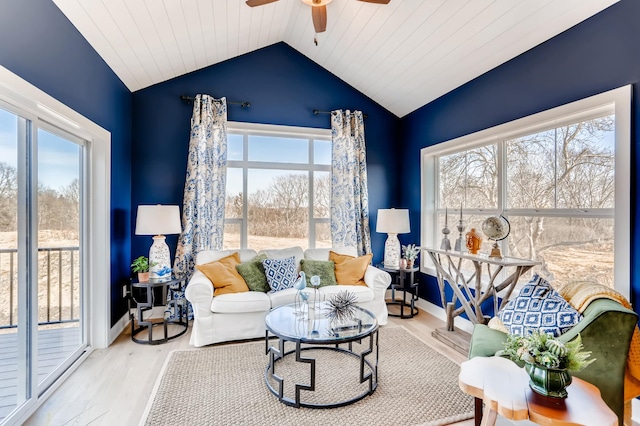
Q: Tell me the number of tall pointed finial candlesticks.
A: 2